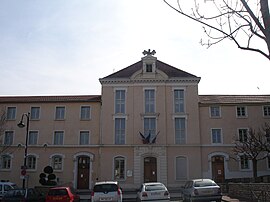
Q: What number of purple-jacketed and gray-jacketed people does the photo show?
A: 0